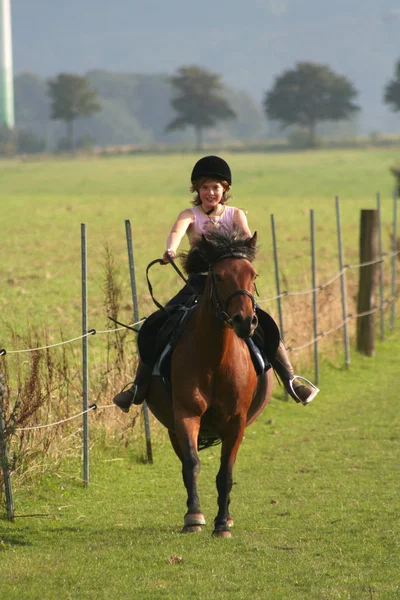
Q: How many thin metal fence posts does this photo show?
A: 8